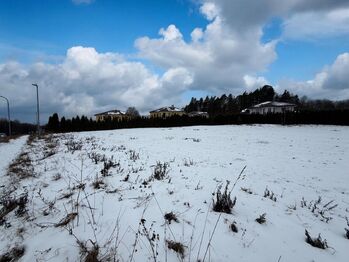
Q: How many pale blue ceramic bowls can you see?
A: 0